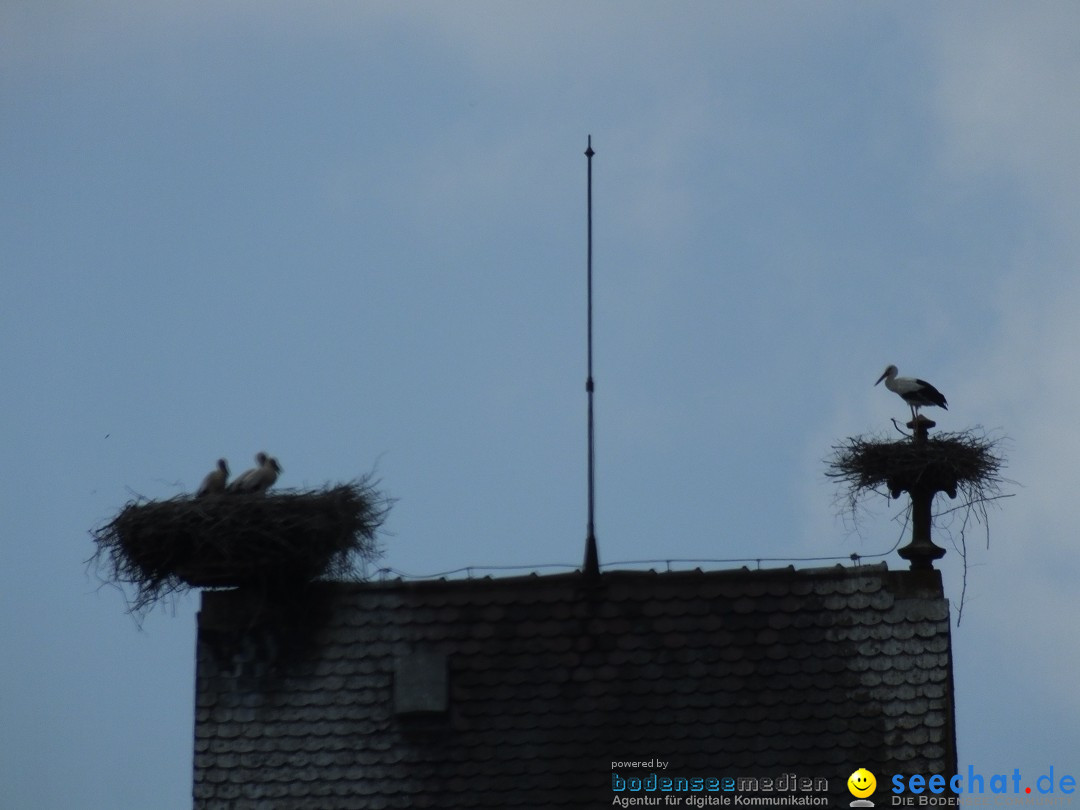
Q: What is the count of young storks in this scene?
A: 3